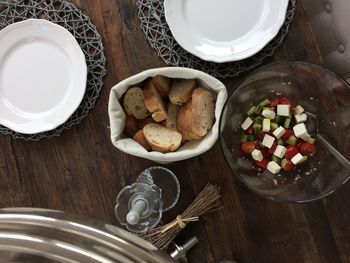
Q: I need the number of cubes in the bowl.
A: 12